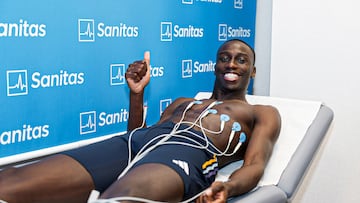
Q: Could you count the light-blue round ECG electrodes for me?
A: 6